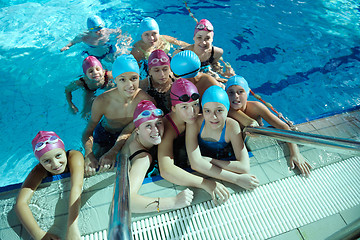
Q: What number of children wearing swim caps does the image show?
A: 12